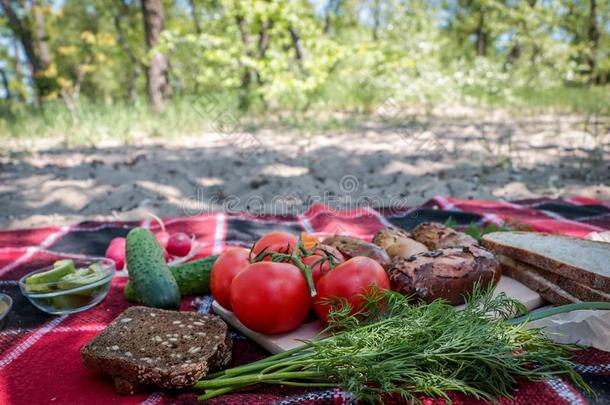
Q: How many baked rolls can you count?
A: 4